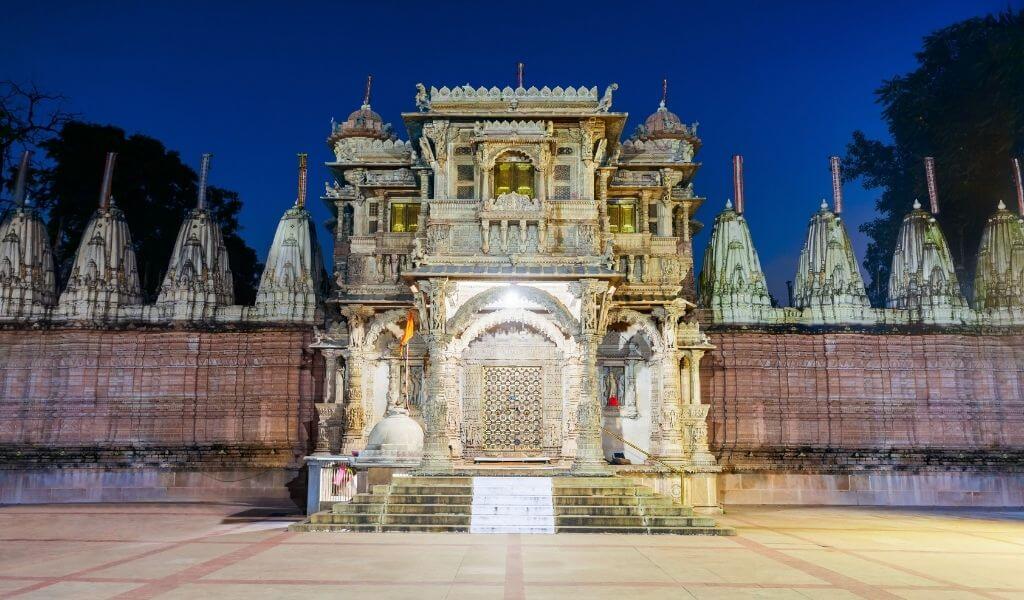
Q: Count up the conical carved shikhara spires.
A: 8